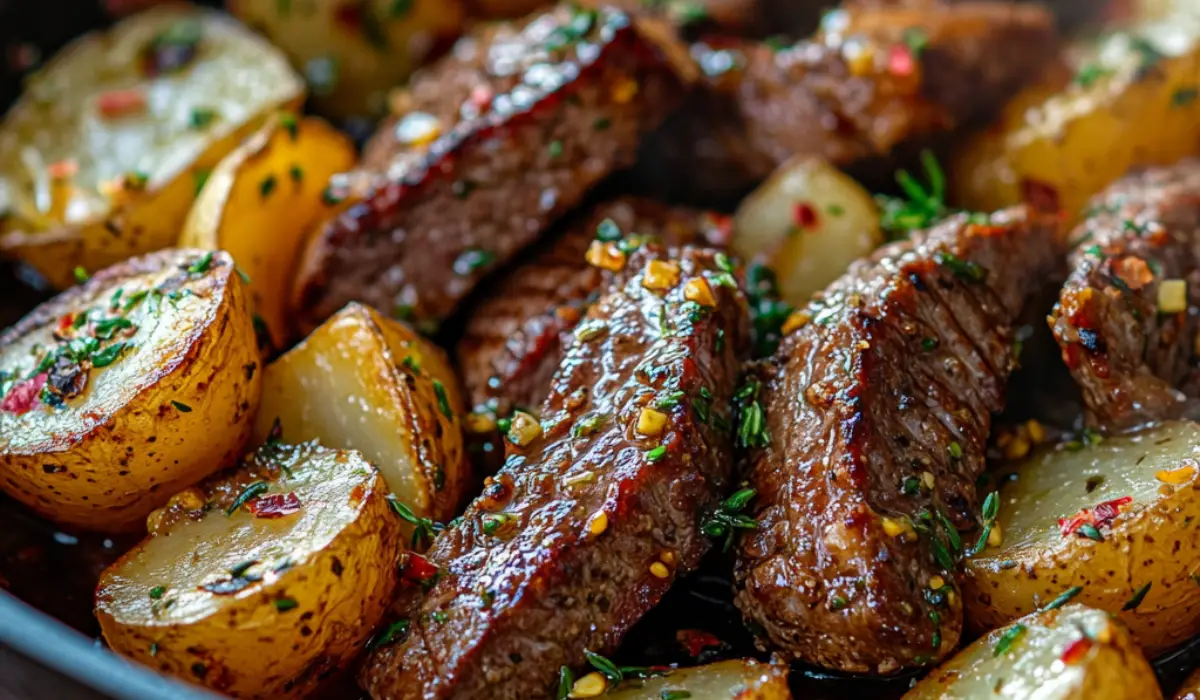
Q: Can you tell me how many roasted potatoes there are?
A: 11